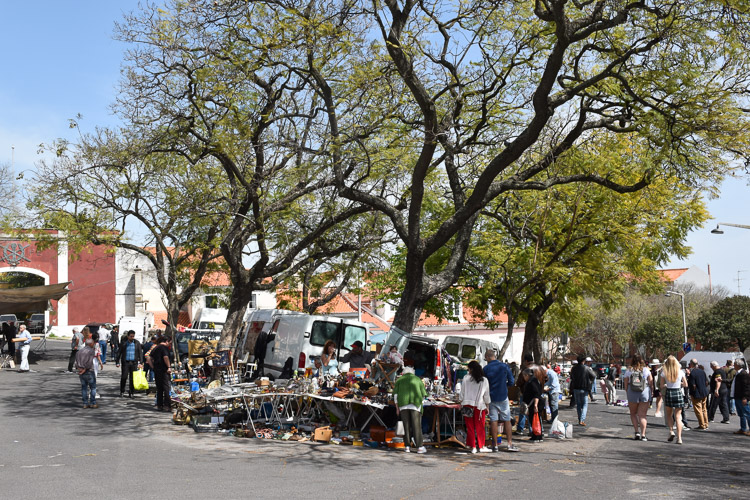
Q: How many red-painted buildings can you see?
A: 1